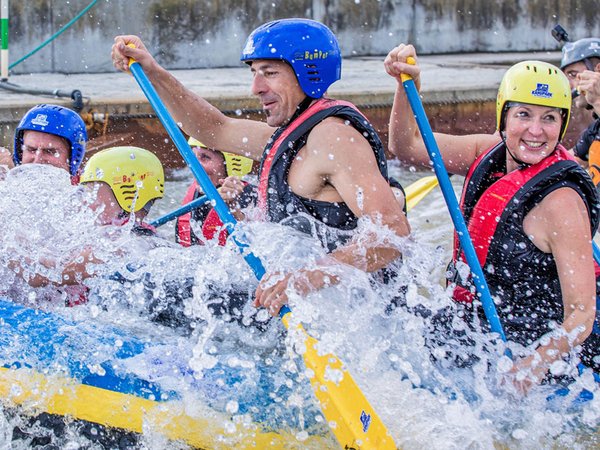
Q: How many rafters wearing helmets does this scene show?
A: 6